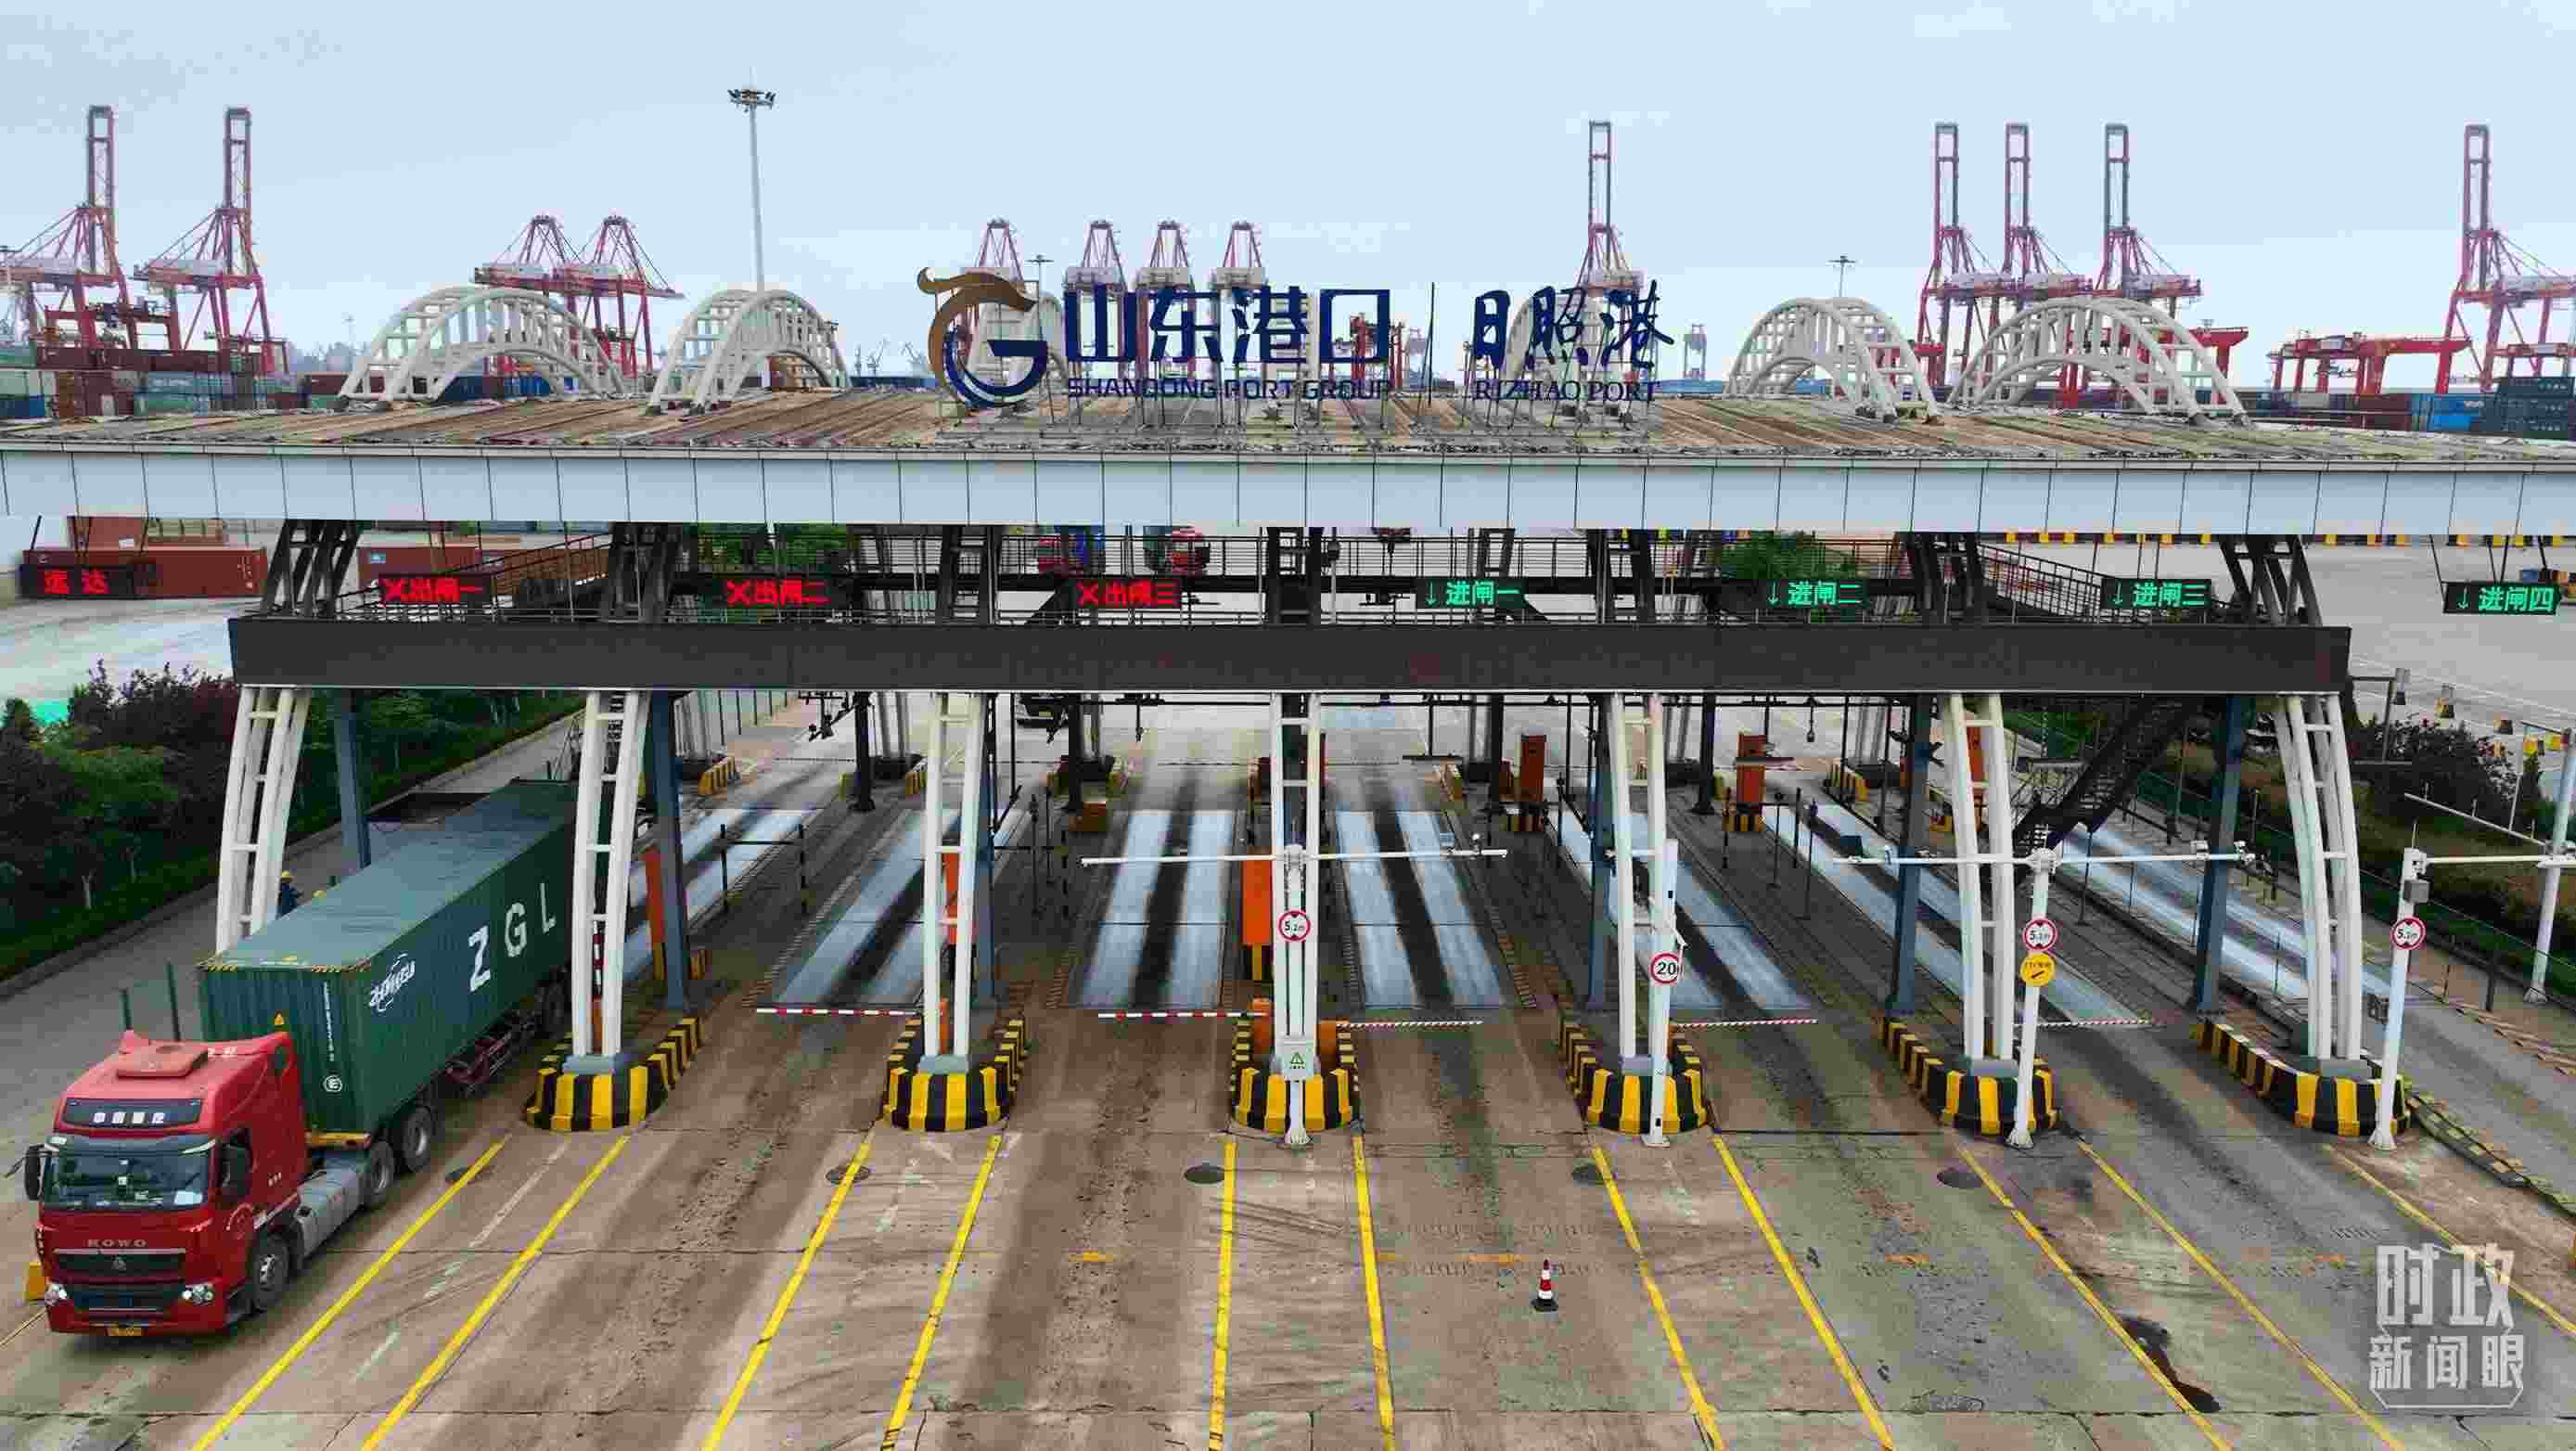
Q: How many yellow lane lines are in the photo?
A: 11